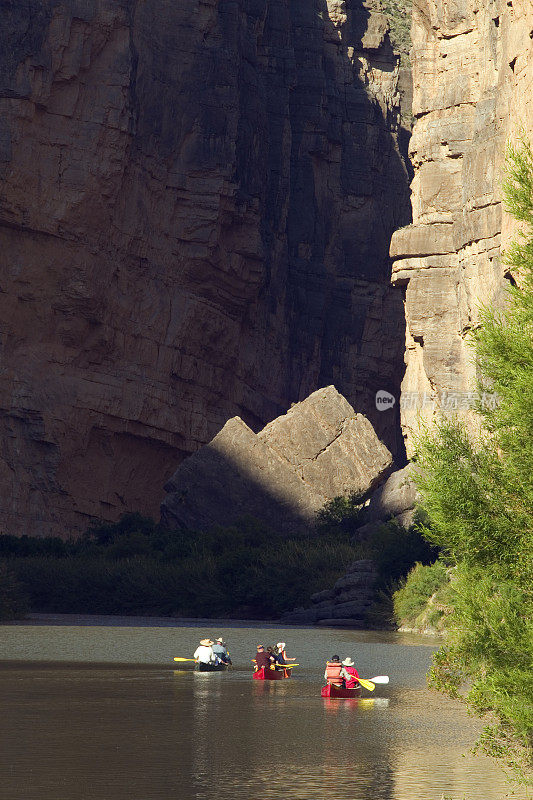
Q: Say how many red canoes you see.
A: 2